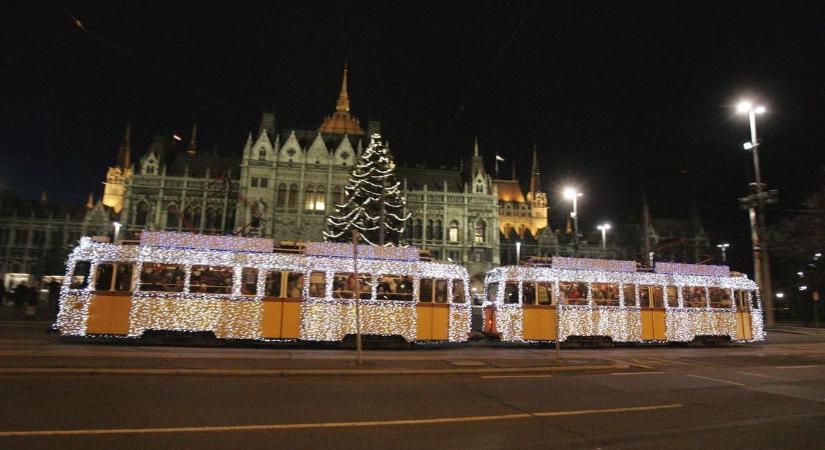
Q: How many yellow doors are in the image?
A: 6